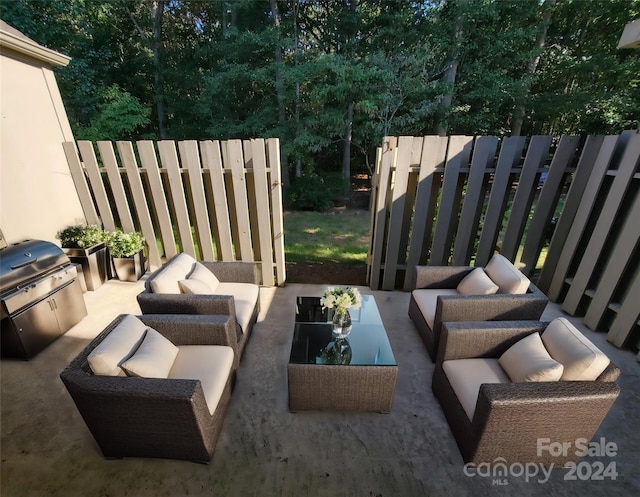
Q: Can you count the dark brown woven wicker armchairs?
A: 4